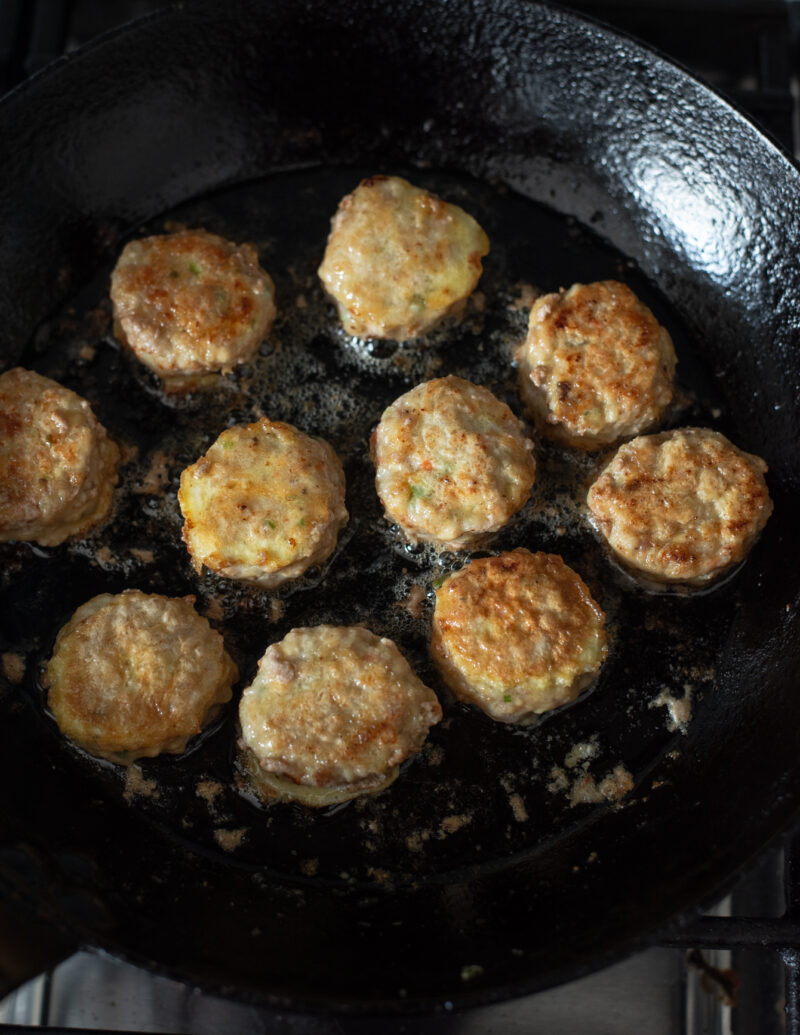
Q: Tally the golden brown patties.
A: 10